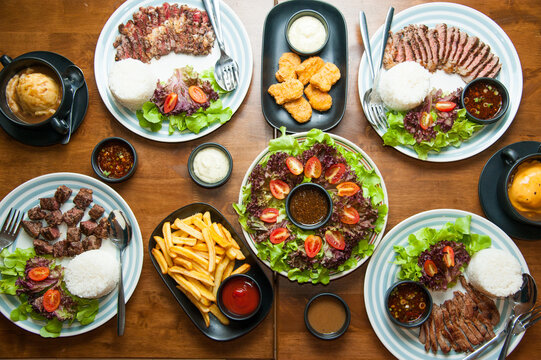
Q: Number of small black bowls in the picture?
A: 8